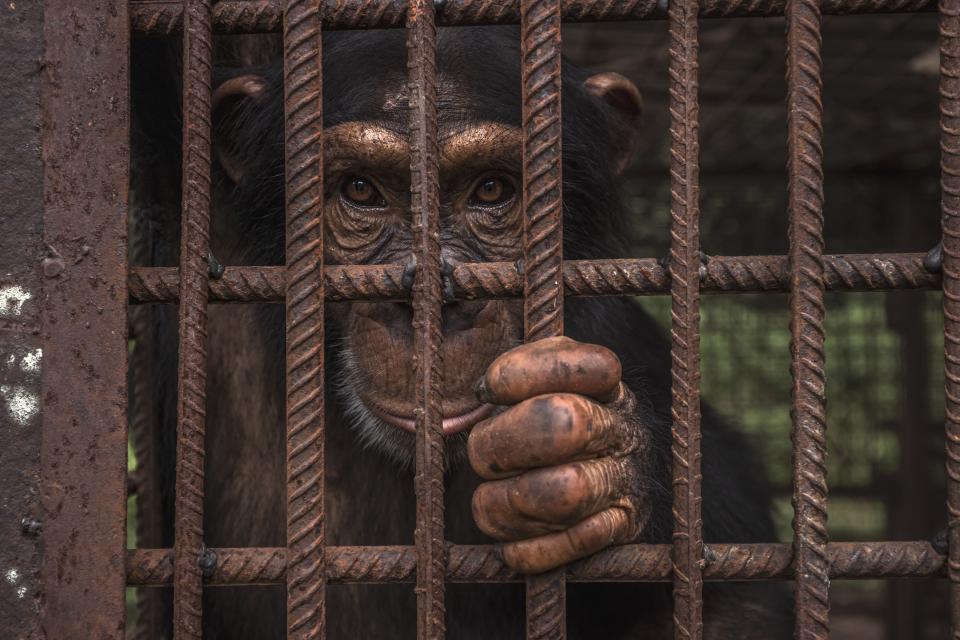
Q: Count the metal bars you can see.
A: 10